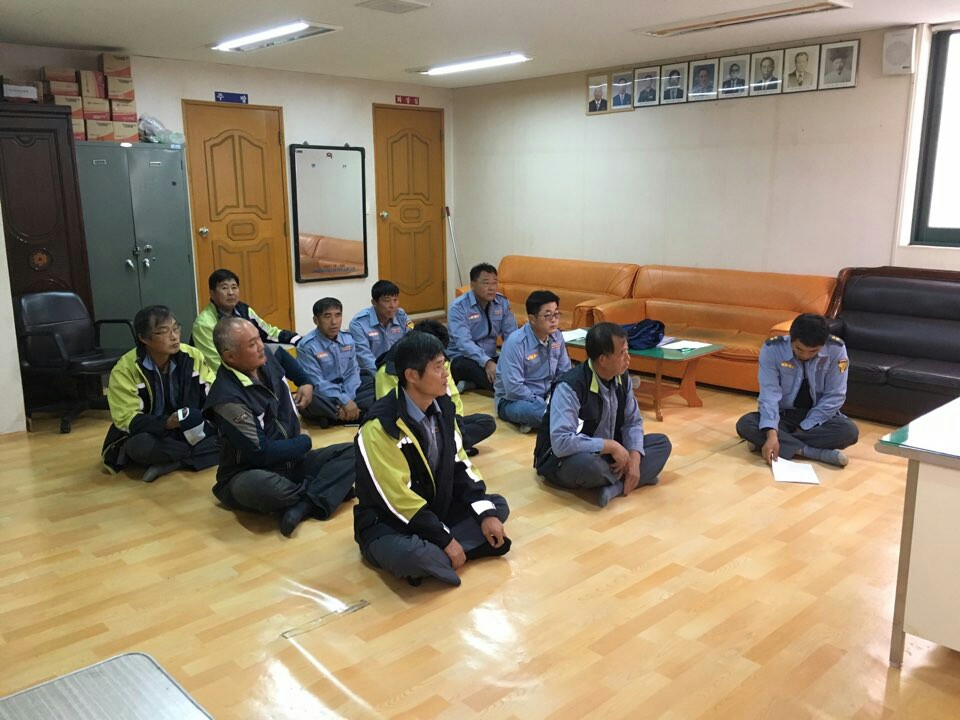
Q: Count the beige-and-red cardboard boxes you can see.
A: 11